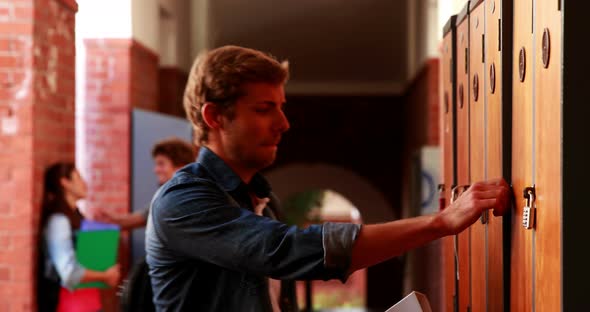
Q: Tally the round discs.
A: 6